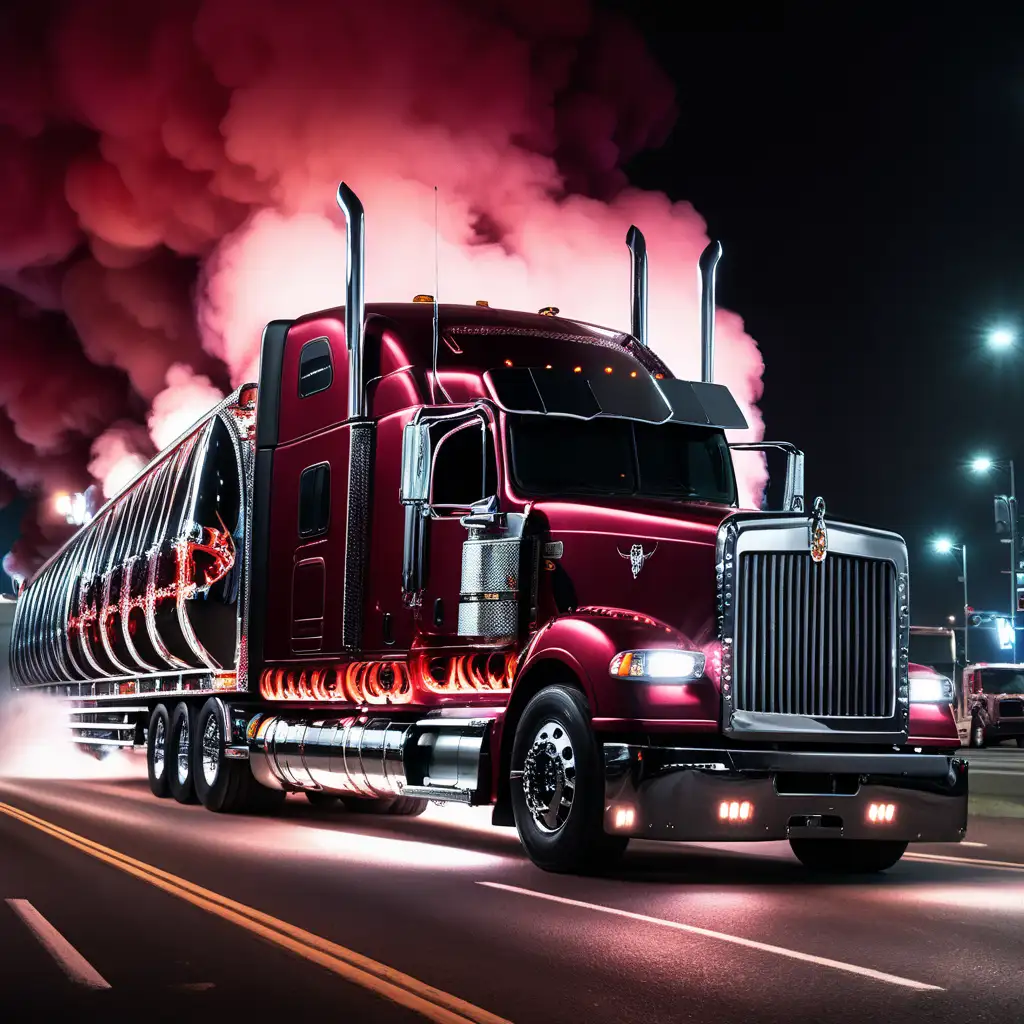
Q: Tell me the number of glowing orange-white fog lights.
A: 3